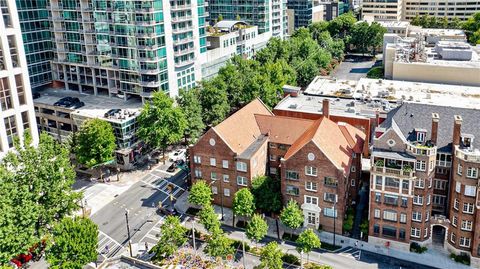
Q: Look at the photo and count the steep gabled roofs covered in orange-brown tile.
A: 2